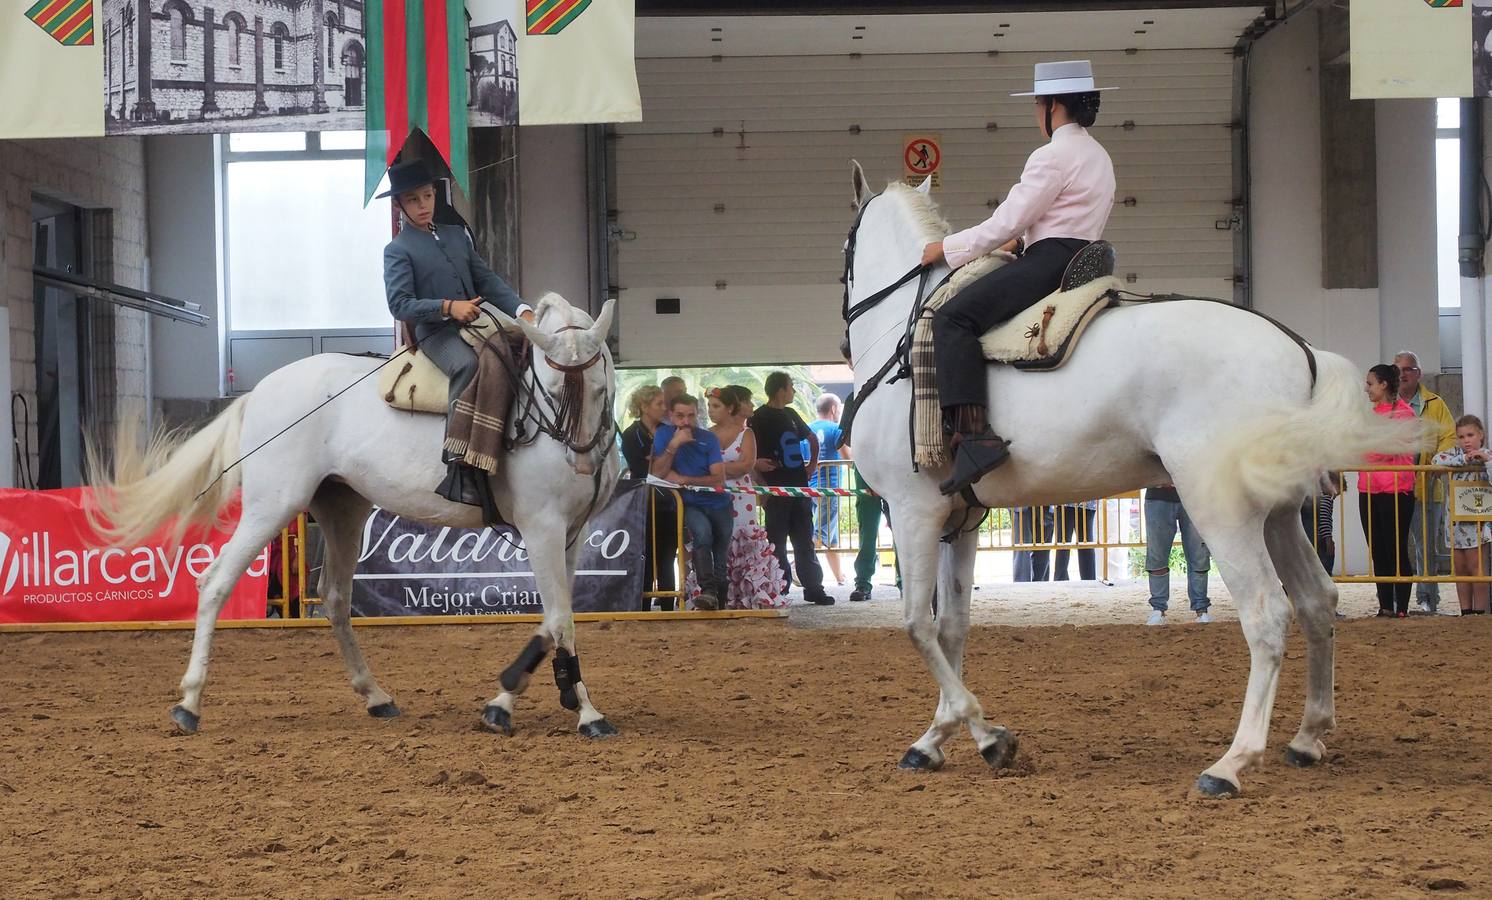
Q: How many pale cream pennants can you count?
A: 3